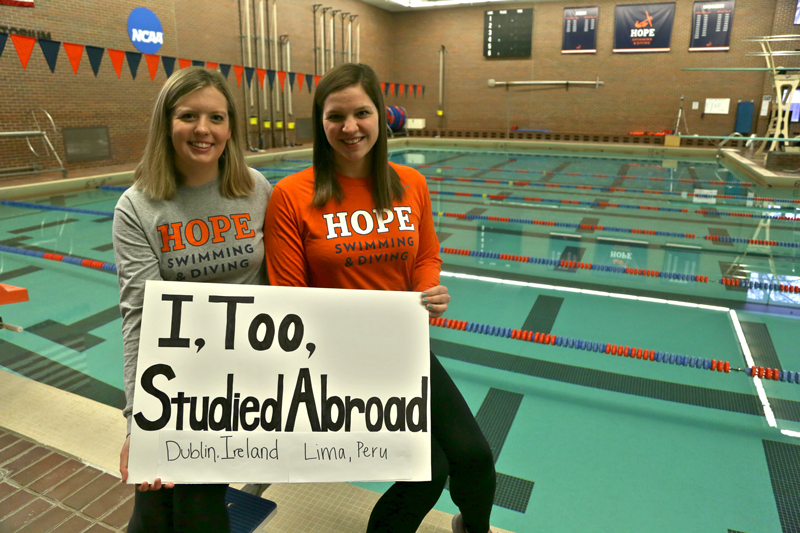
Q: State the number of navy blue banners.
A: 3